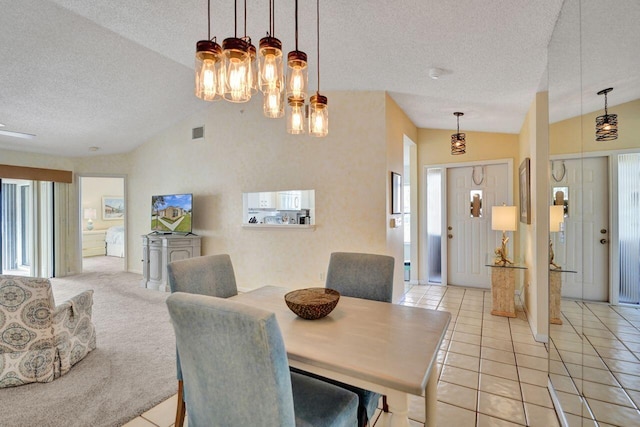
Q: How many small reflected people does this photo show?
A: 0